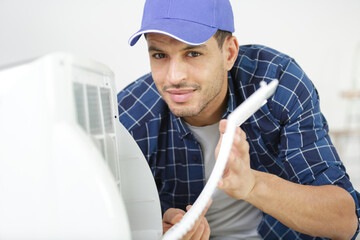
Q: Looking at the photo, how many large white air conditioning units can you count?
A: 1